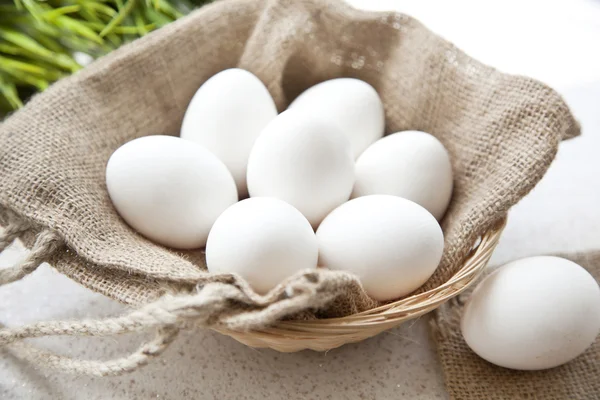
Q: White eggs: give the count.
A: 8